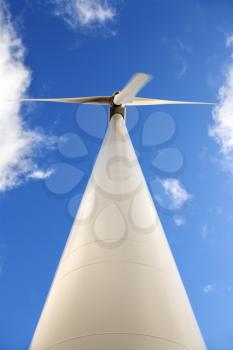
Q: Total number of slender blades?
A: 3